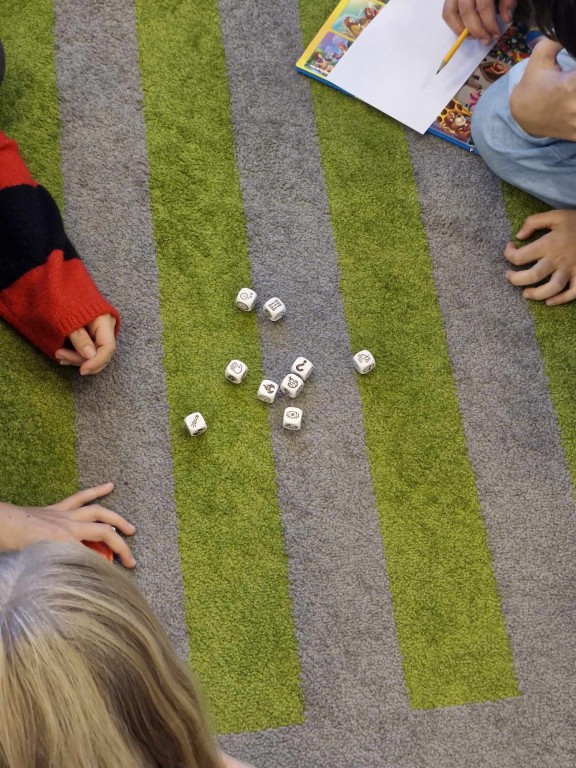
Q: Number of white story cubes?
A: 9